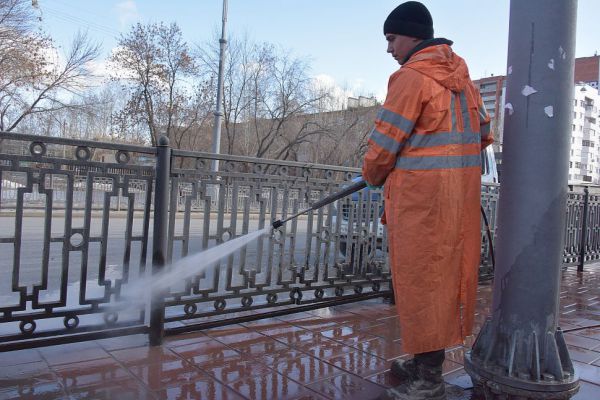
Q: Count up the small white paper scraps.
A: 6